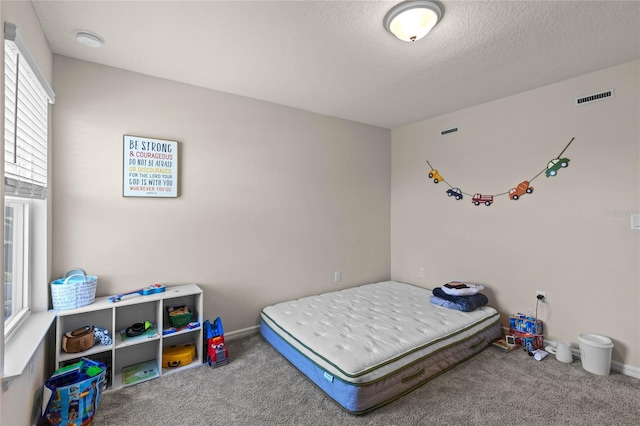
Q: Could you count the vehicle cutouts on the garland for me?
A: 5